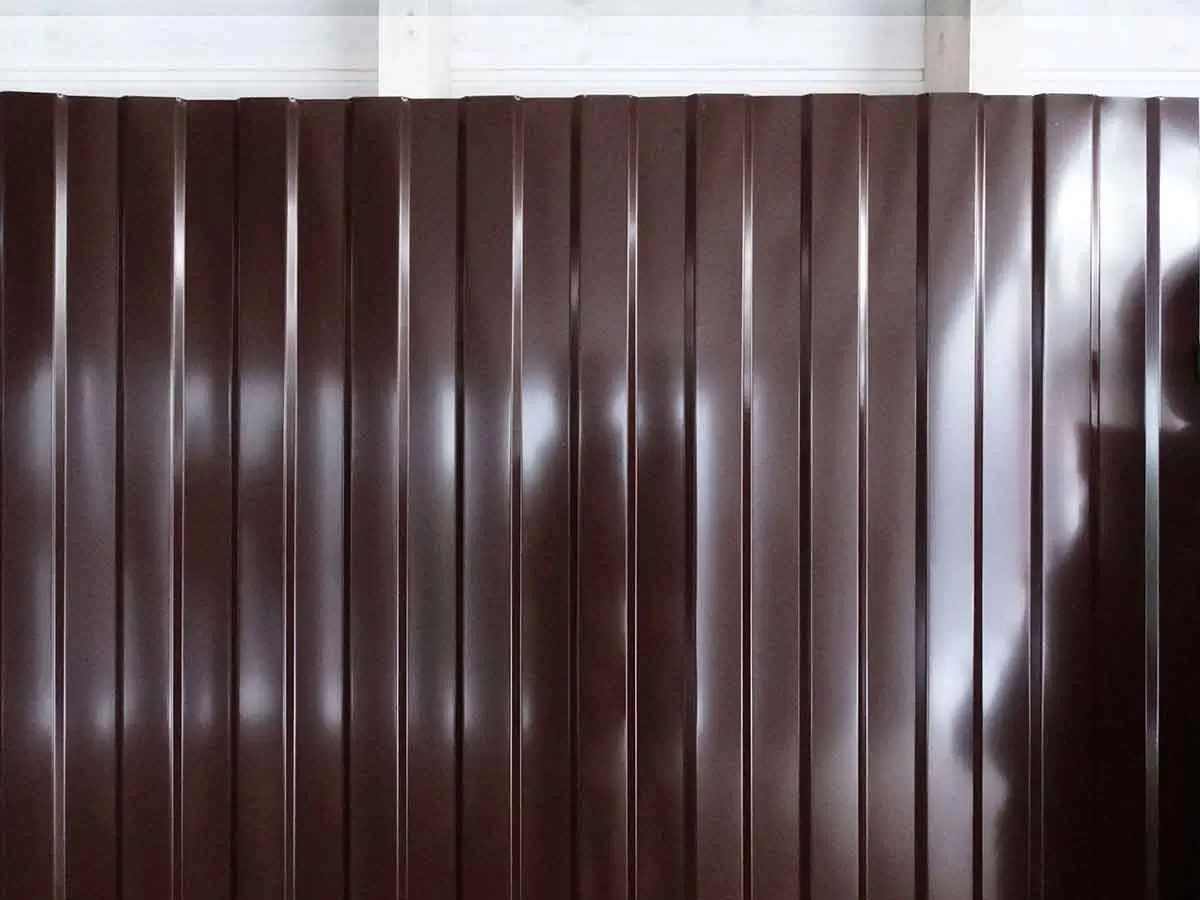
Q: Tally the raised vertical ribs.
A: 11